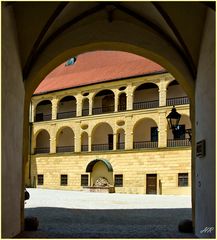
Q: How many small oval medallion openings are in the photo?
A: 4